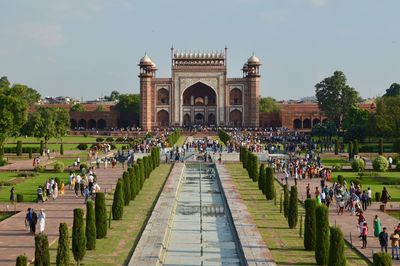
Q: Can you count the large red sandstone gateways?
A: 1